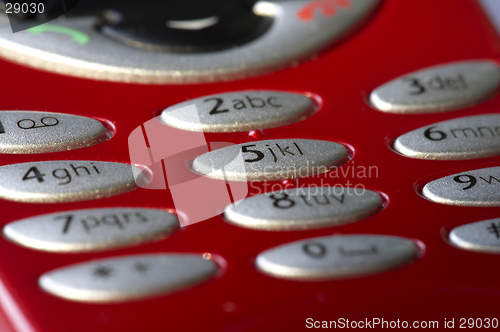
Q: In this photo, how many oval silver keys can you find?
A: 12